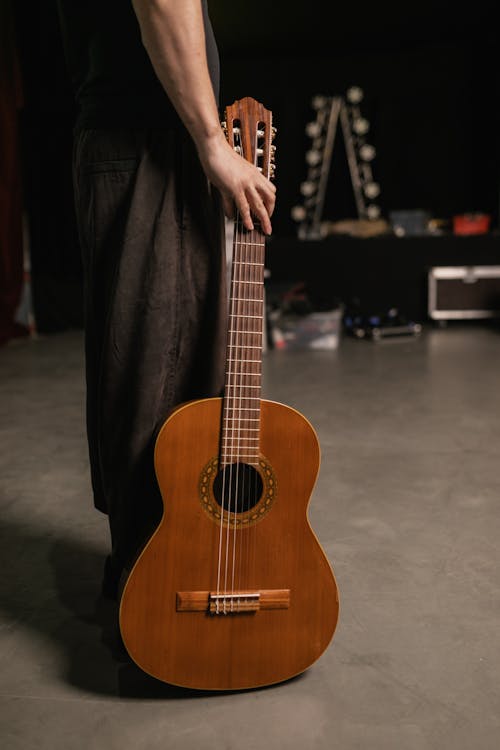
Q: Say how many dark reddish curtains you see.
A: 1